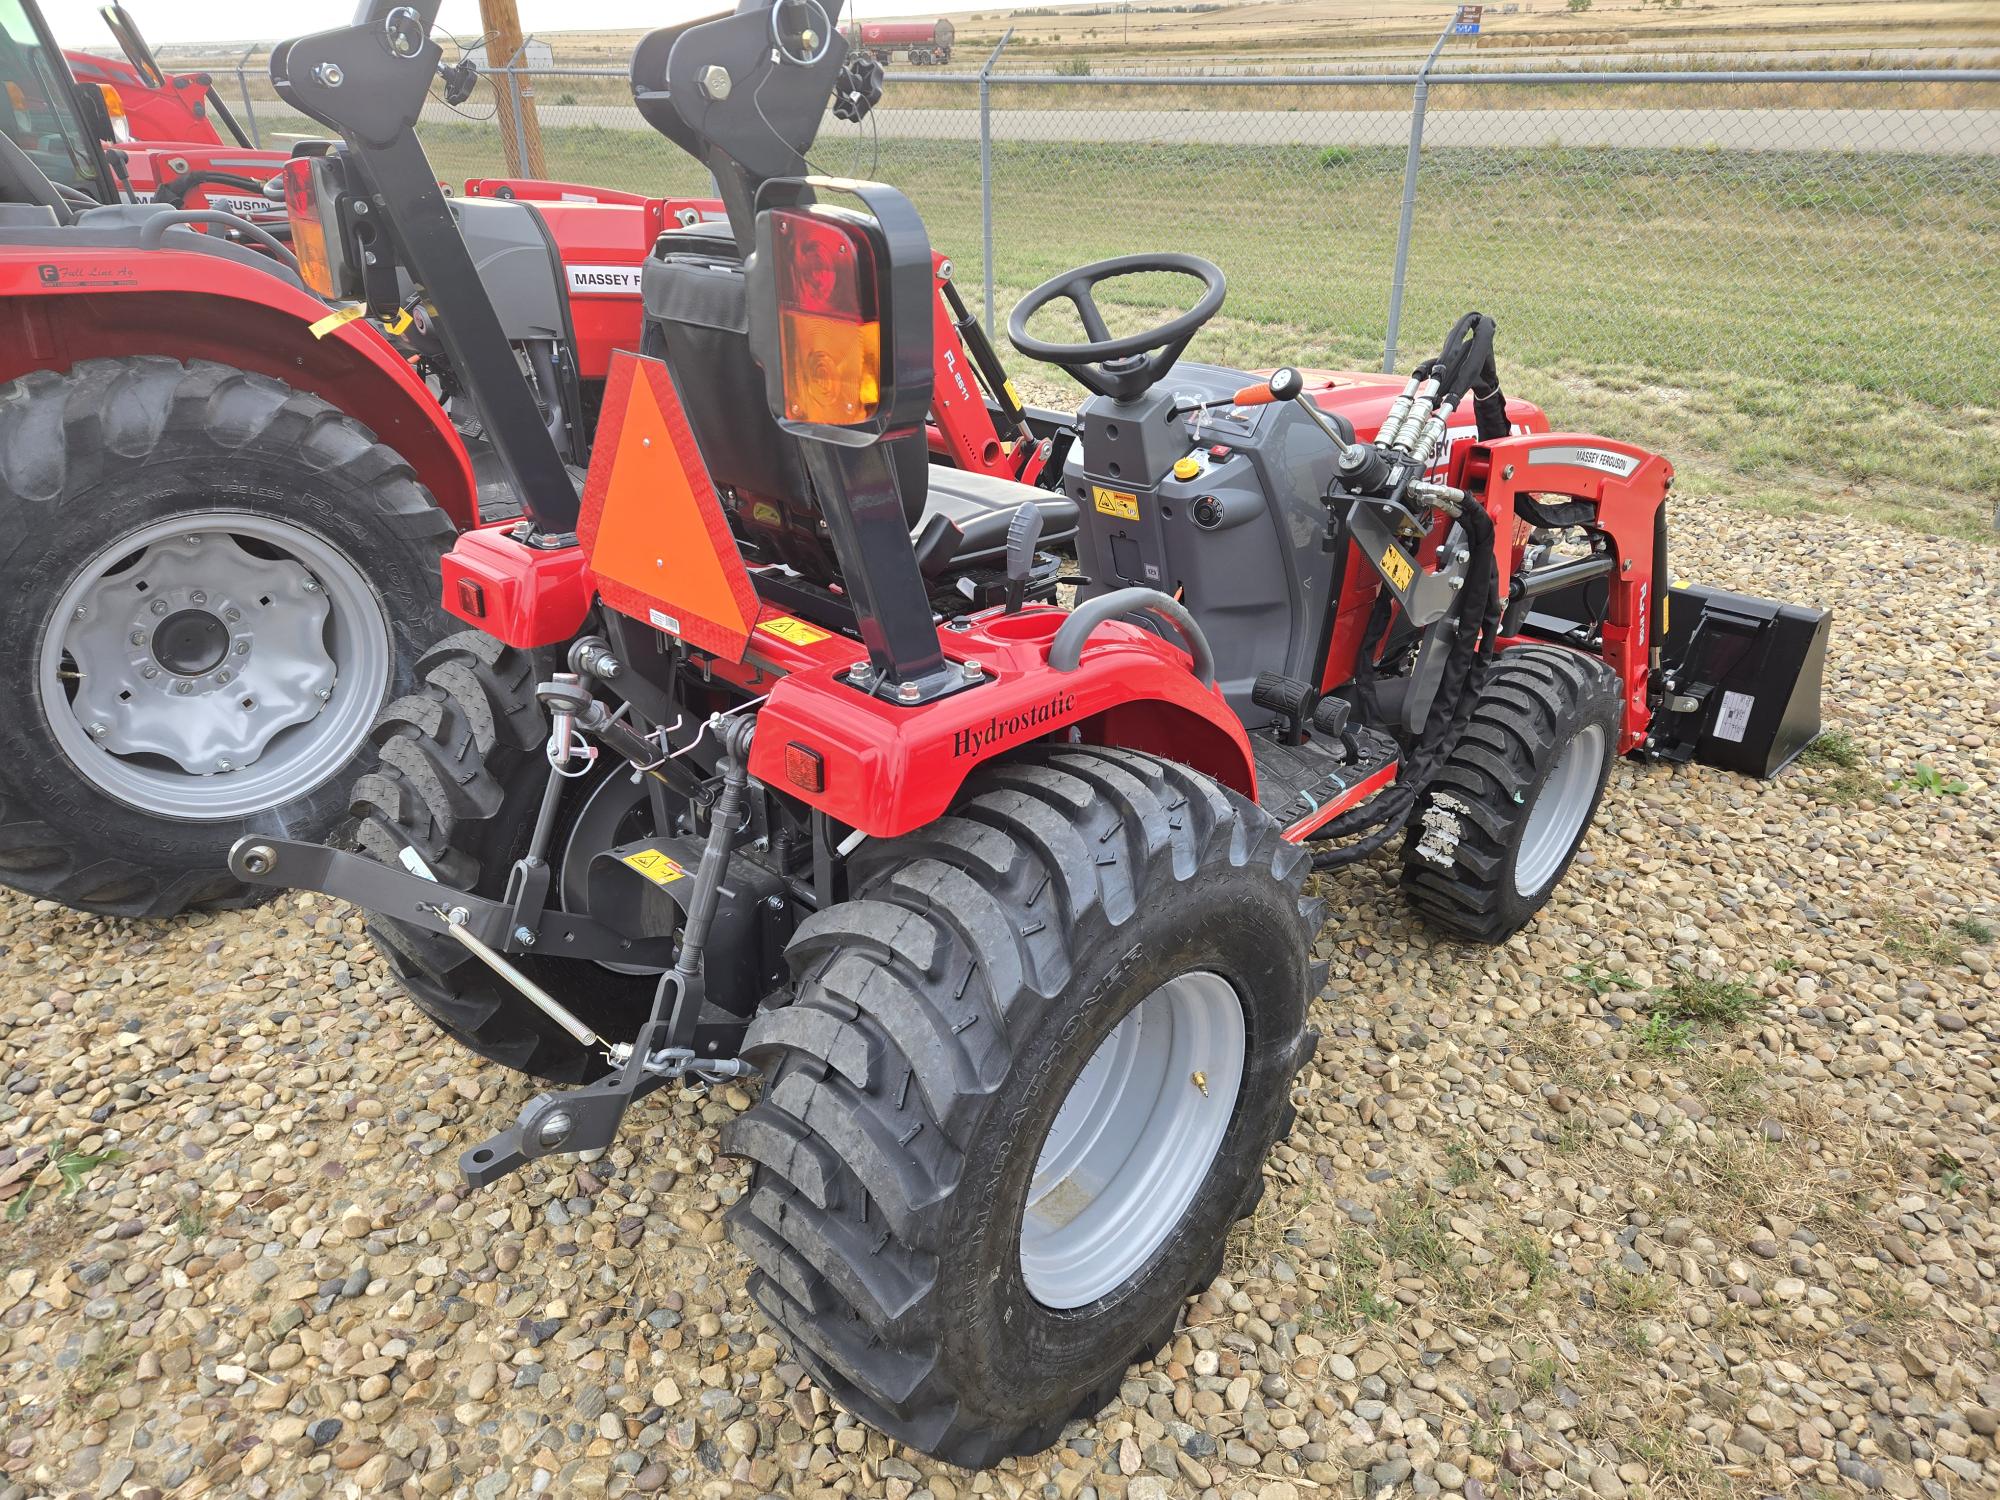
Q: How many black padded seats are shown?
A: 1